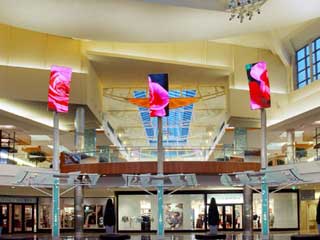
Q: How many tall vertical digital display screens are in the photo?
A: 3